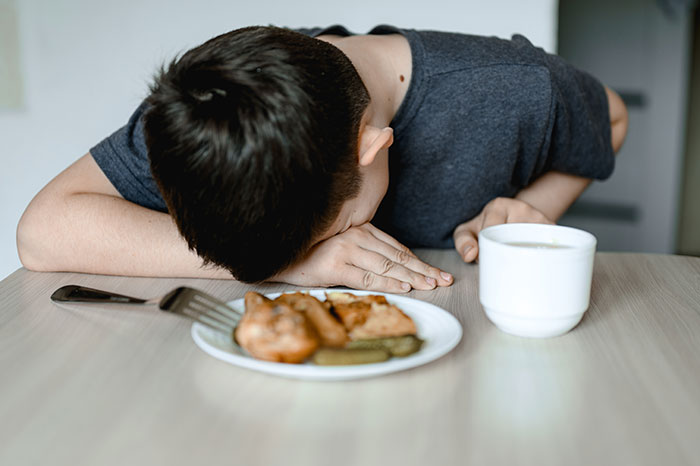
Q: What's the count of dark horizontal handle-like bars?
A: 2